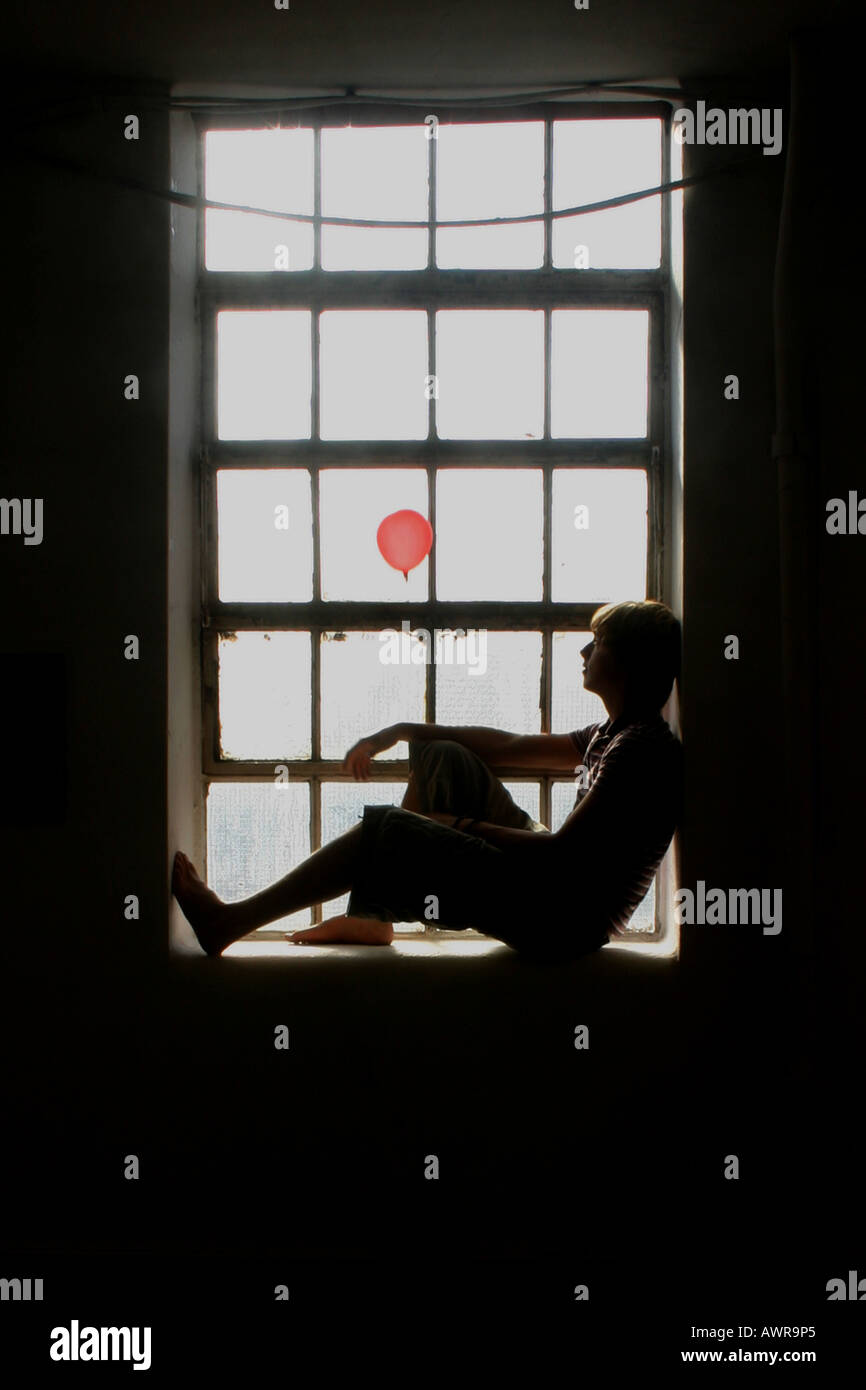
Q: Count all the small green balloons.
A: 0